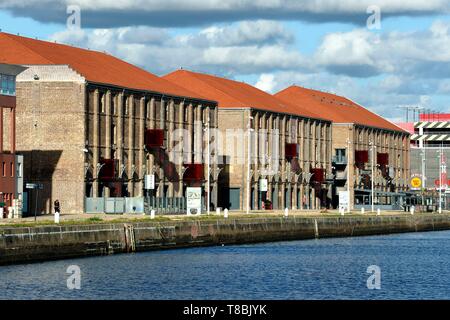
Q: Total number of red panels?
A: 7